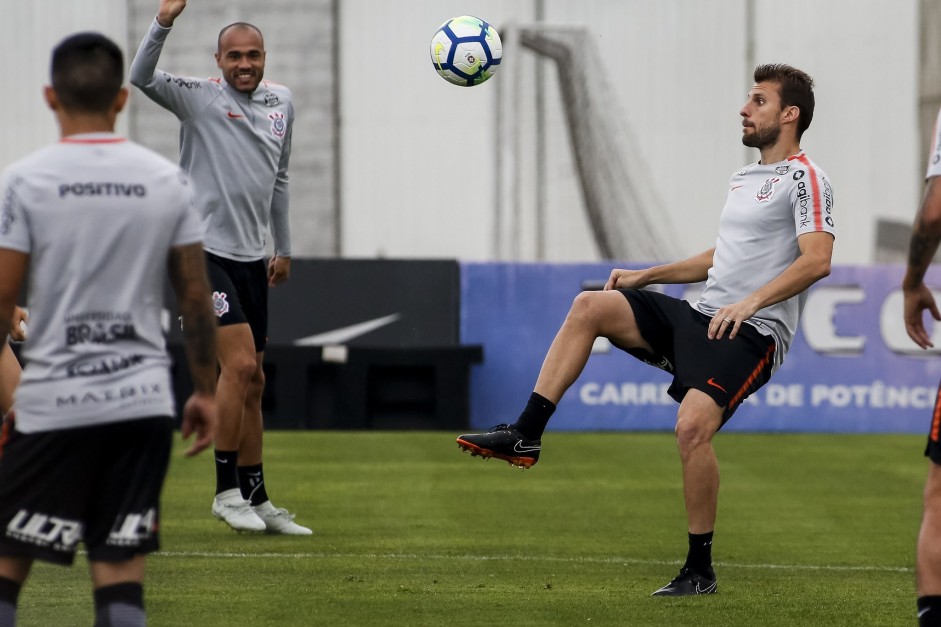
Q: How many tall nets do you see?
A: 1